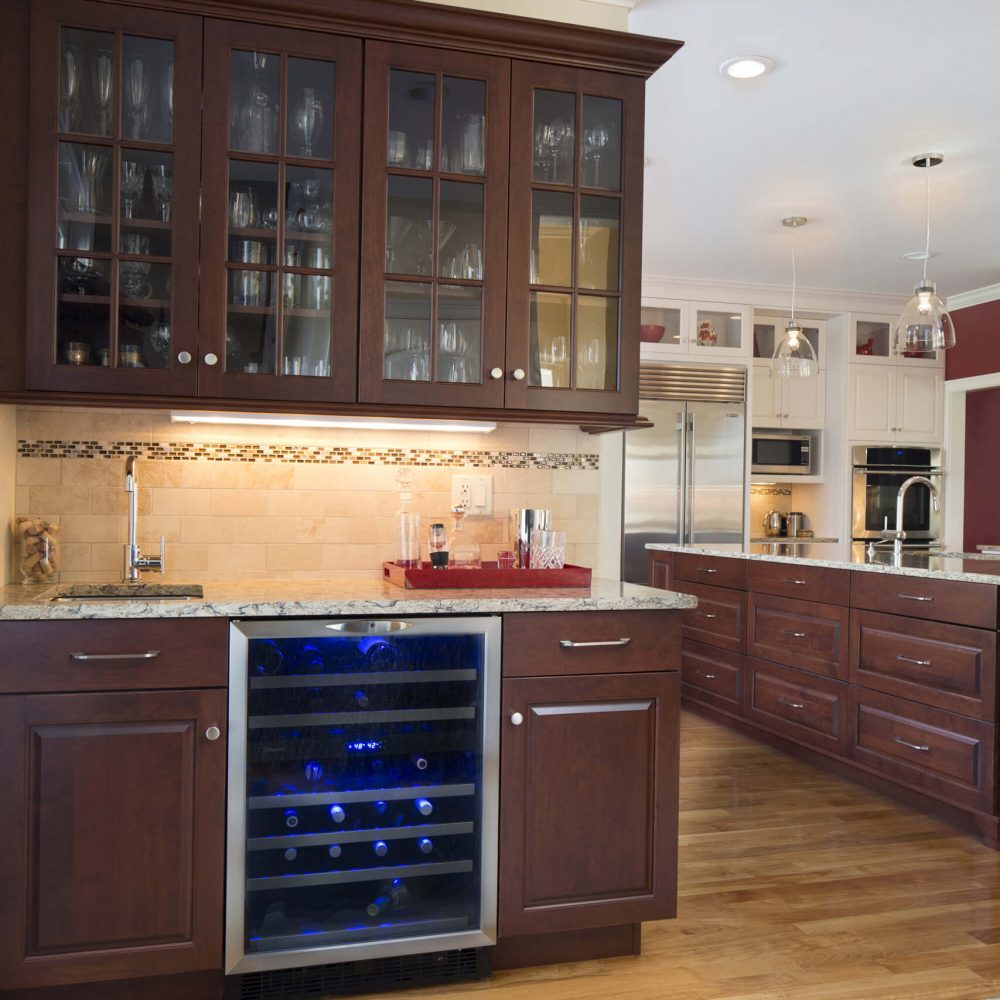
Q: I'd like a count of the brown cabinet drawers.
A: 11